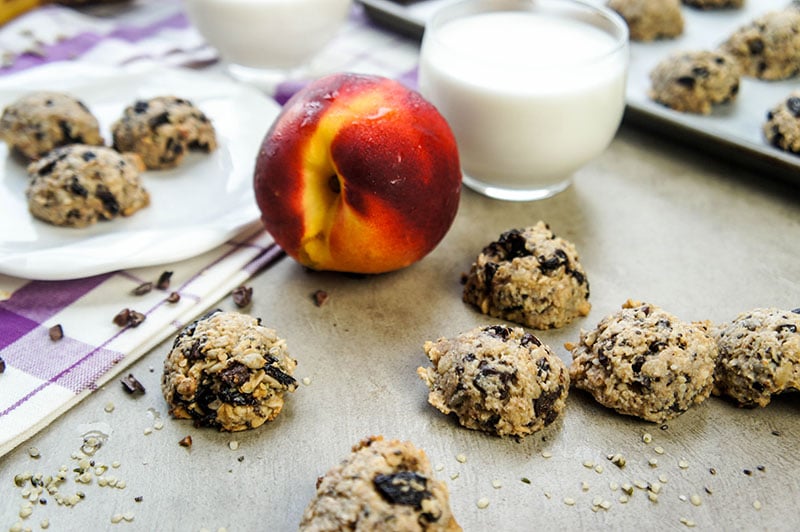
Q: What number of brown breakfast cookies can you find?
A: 14